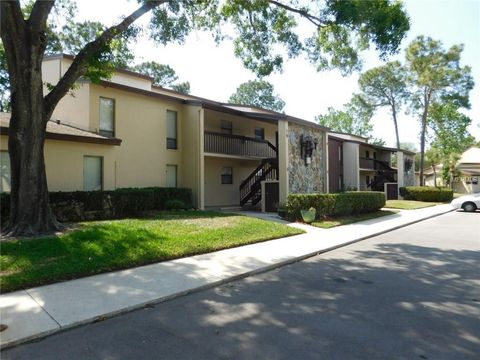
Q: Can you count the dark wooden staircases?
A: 2